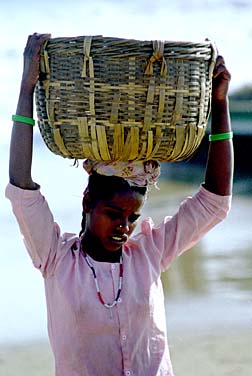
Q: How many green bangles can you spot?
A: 2